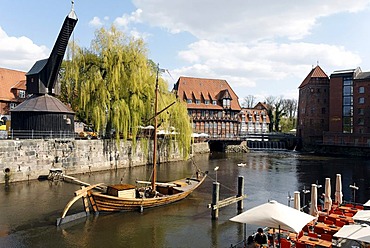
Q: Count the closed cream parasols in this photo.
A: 4